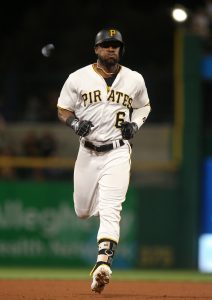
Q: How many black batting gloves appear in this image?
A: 2